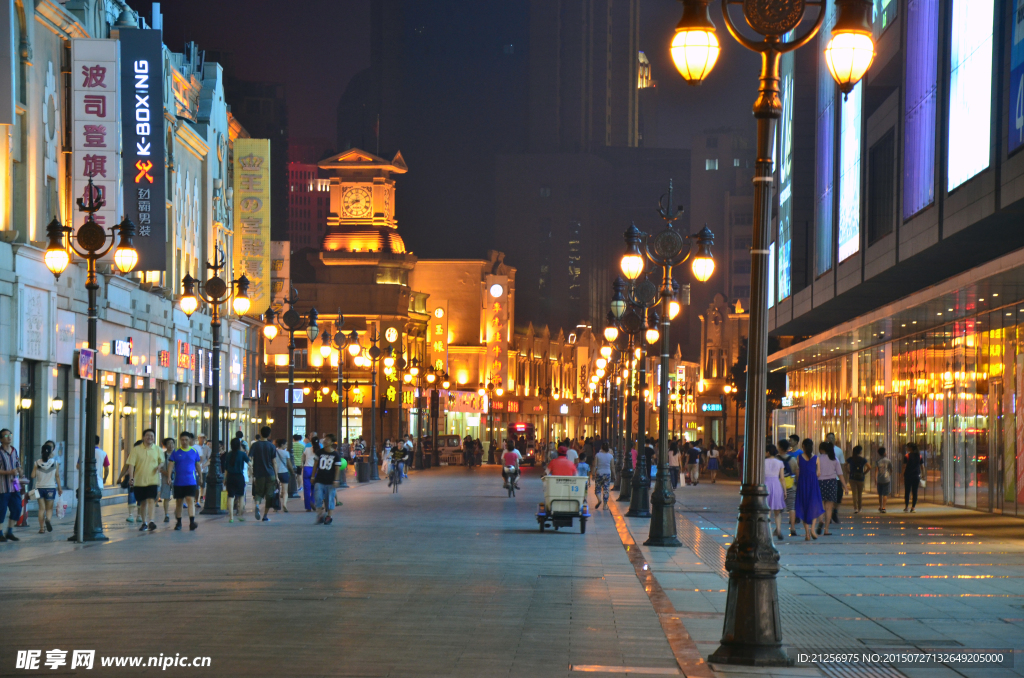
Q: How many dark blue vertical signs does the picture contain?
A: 1